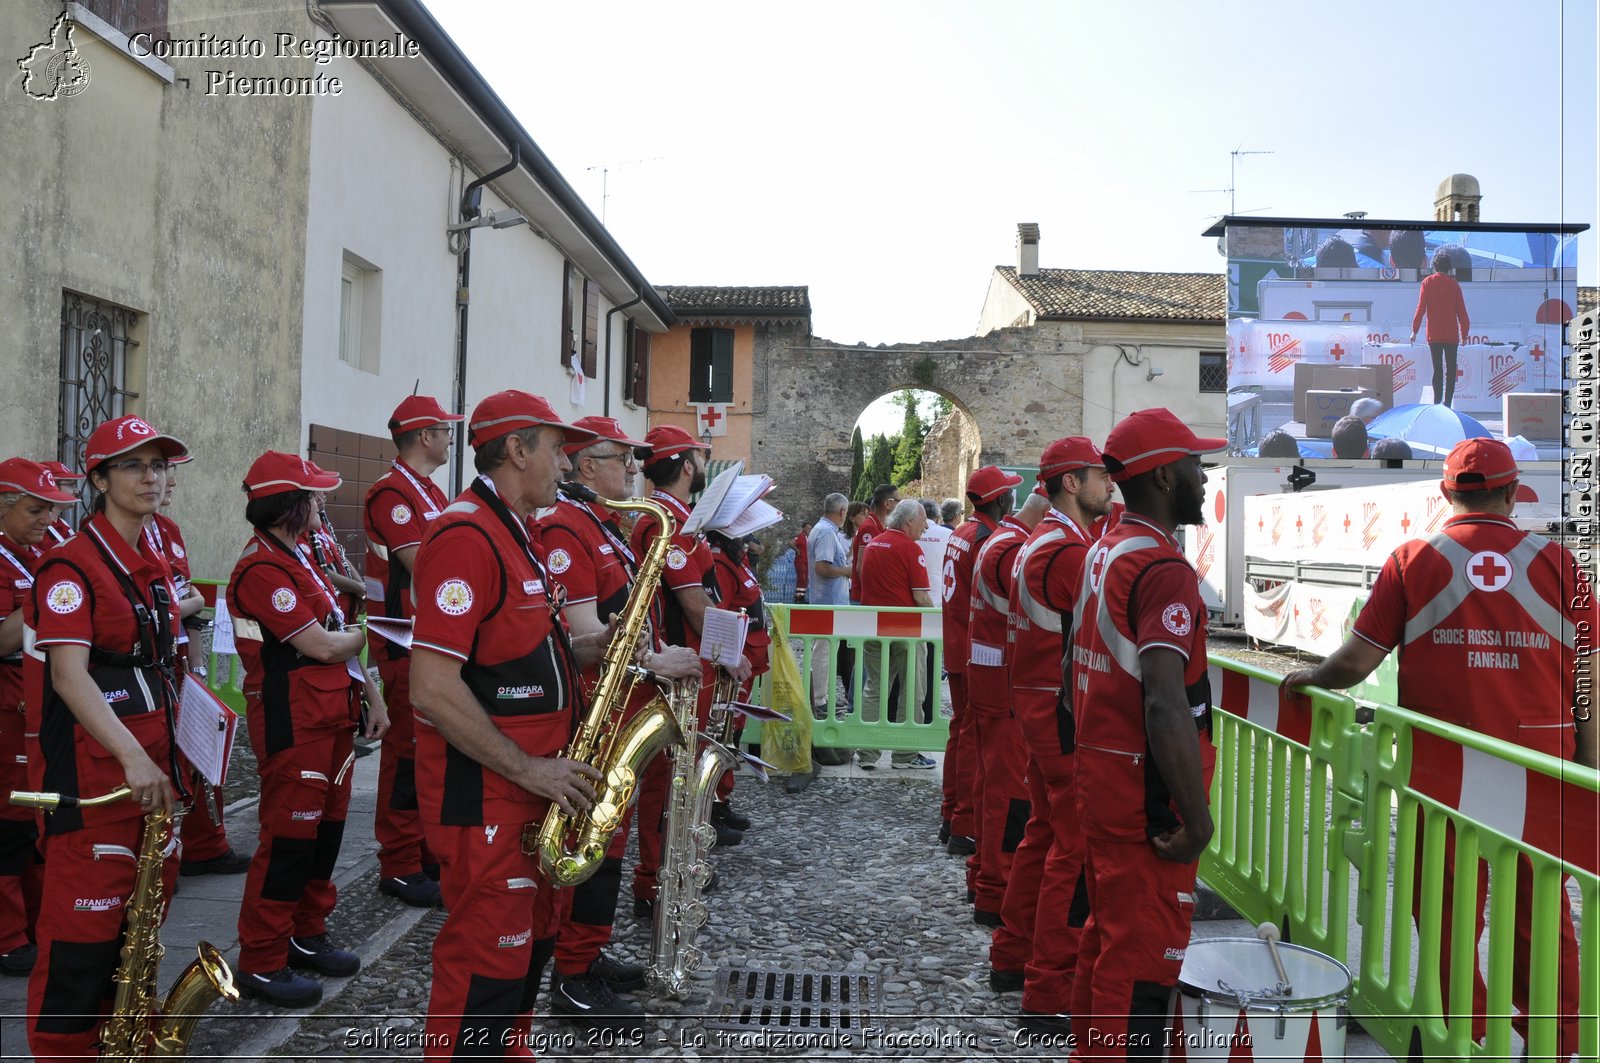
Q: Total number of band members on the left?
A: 11